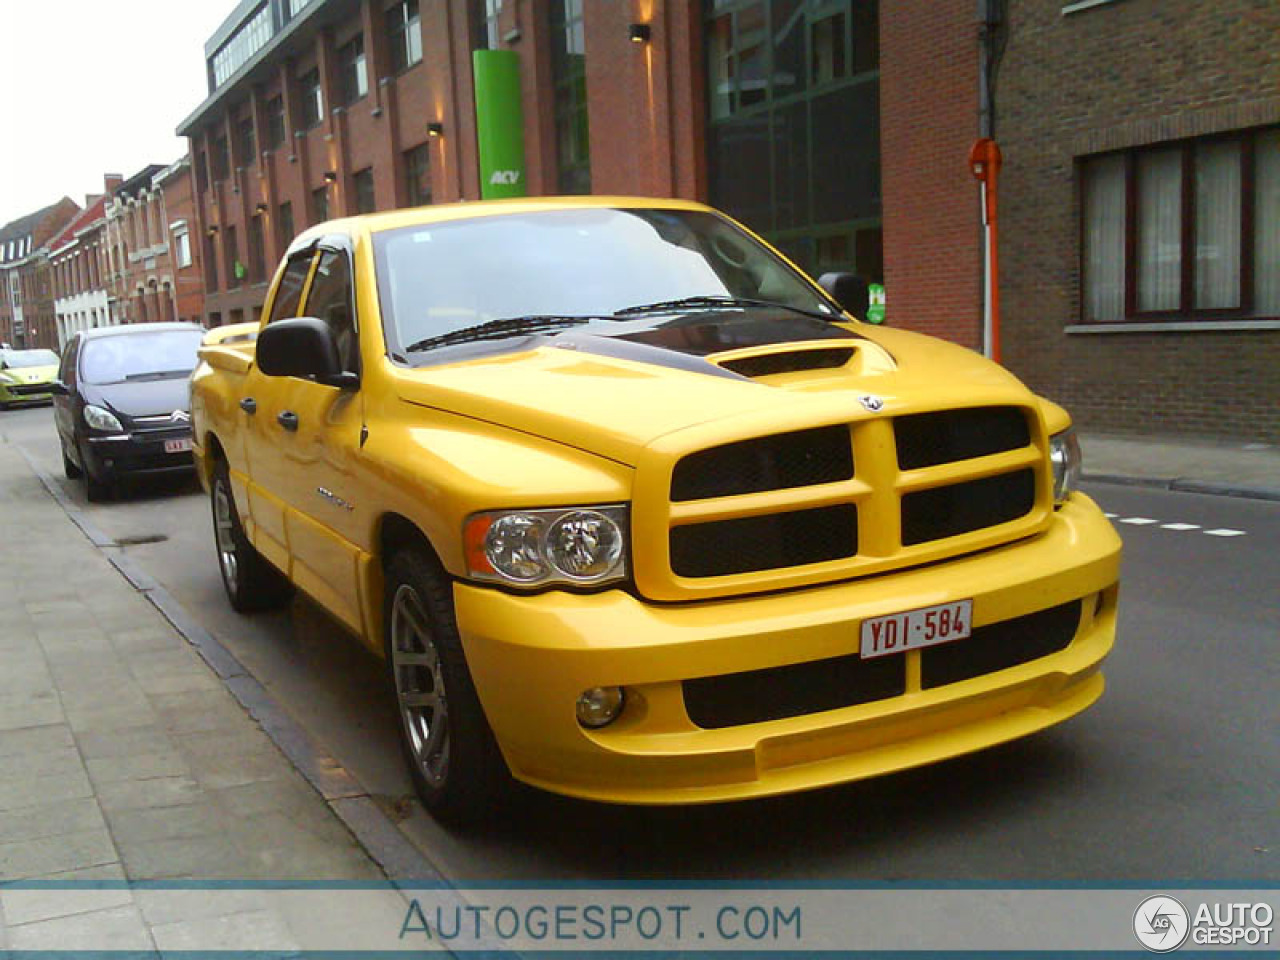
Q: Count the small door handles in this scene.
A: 2